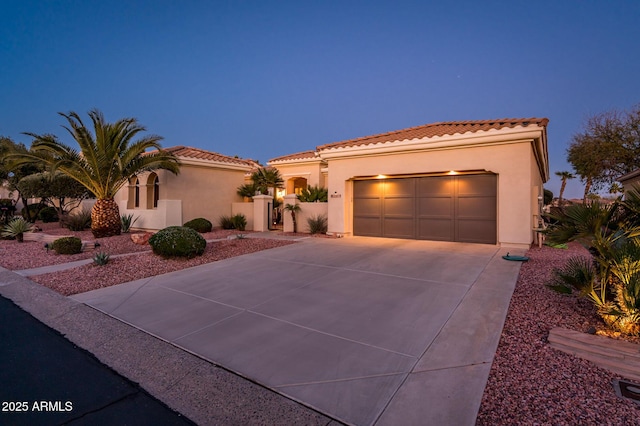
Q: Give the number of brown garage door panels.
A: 12